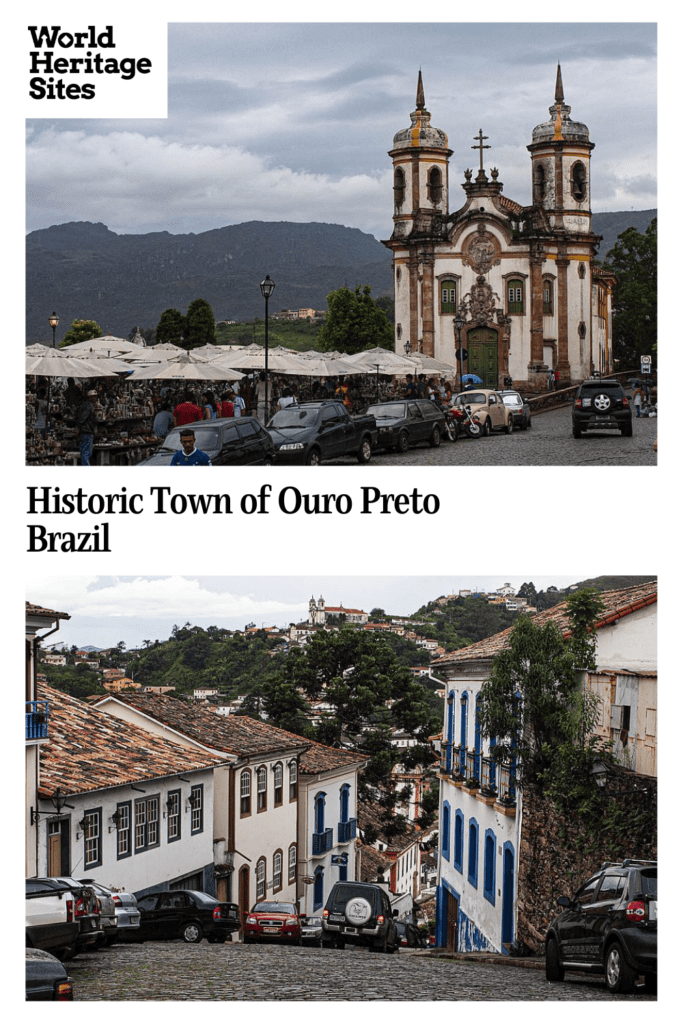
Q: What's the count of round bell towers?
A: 2